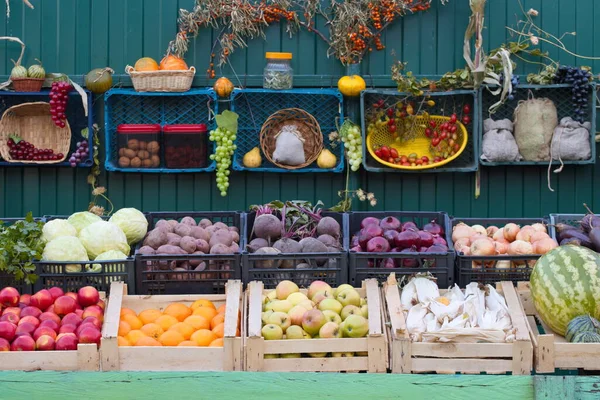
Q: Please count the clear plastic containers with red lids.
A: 2